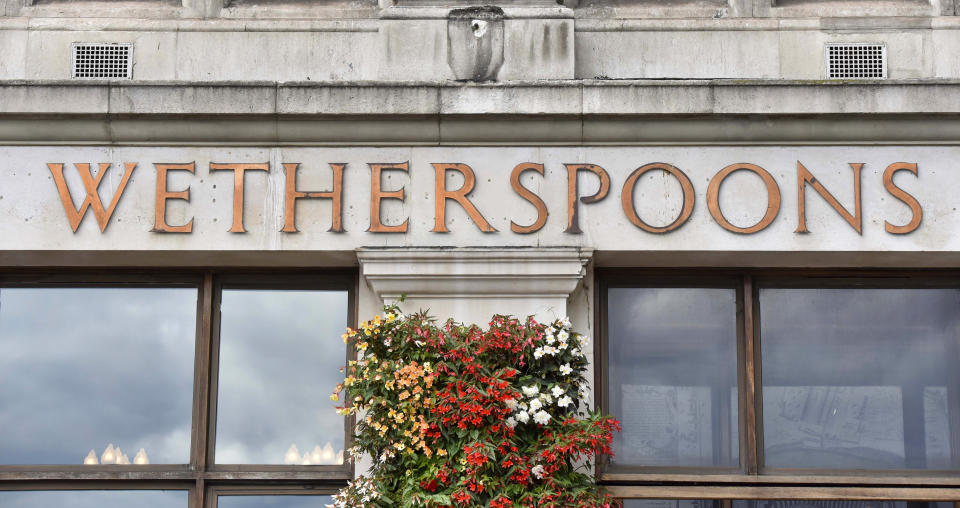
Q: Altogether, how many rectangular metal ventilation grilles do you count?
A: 2